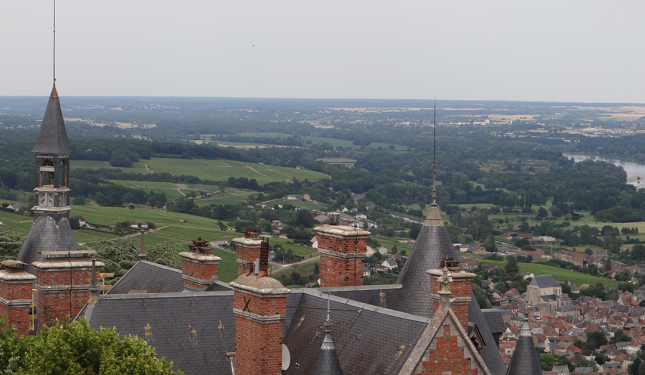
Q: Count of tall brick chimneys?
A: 7